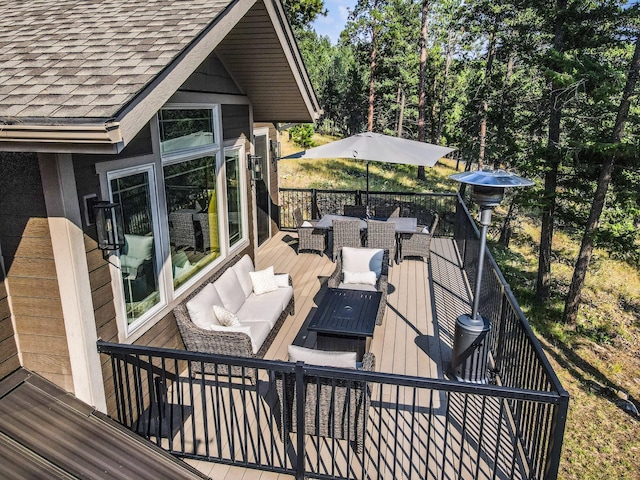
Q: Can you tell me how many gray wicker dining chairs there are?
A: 6